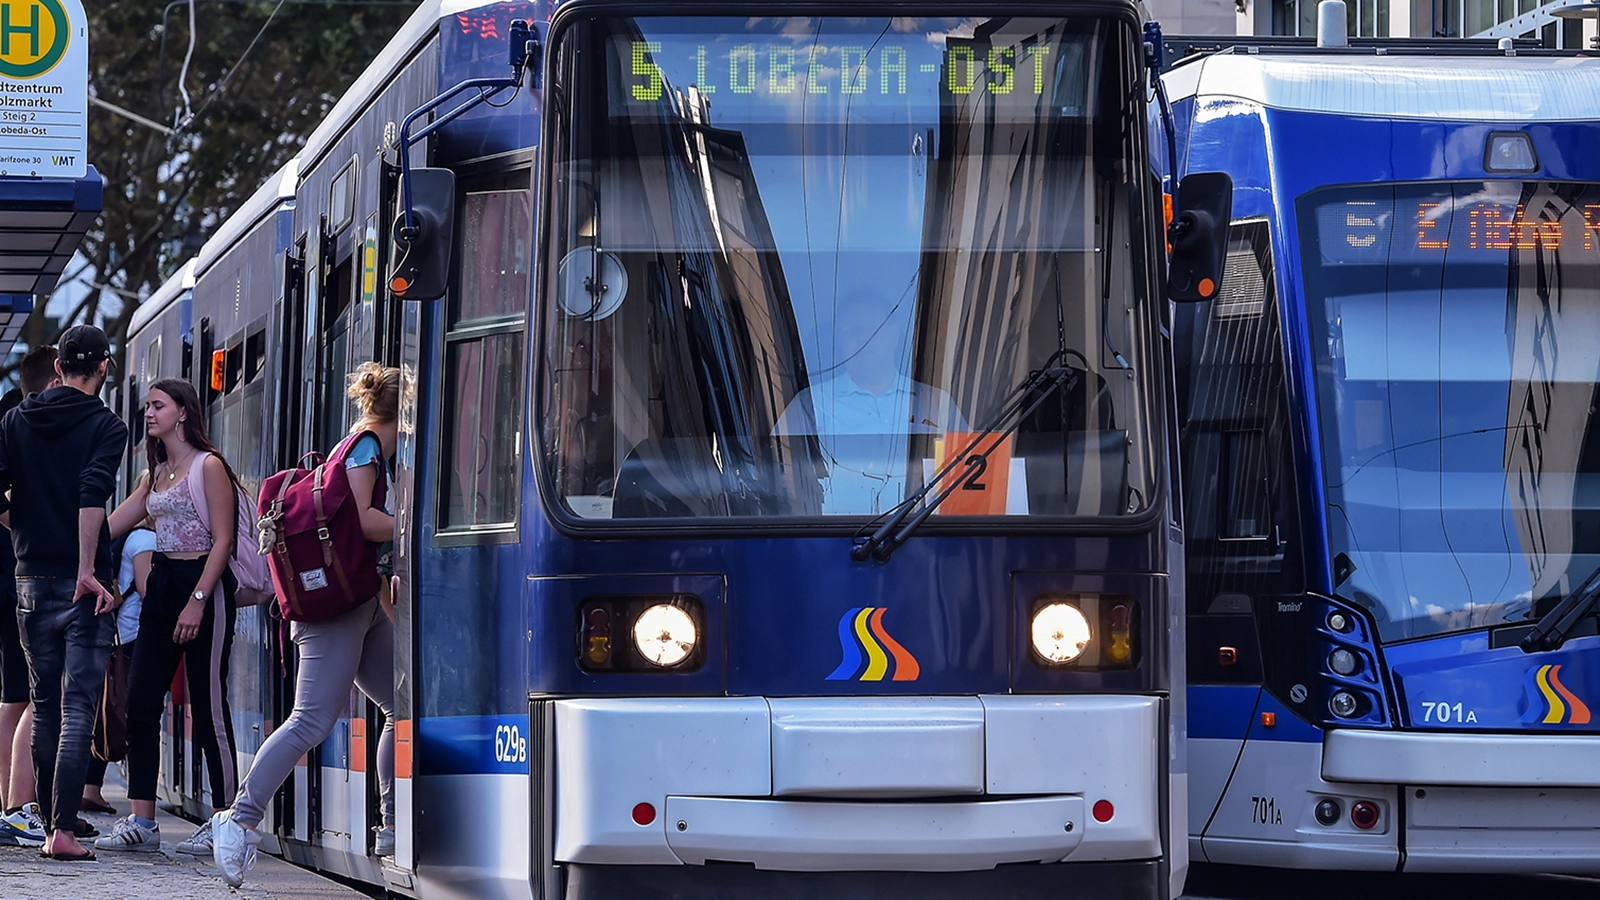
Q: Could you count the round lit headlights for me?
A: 2